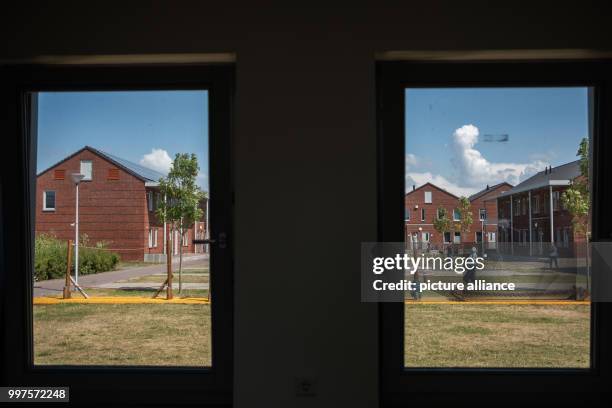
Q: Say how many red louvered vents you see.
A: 2